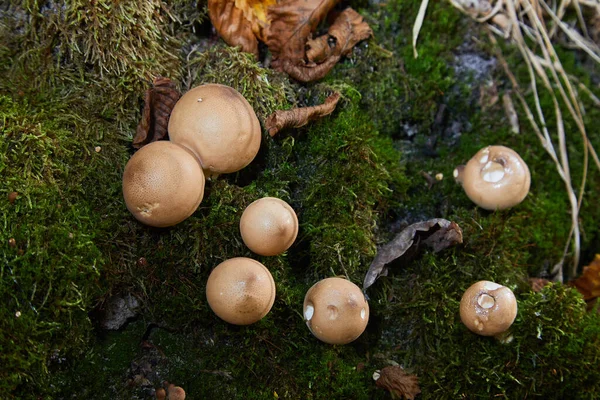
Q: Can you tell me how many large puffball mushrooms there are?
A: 7